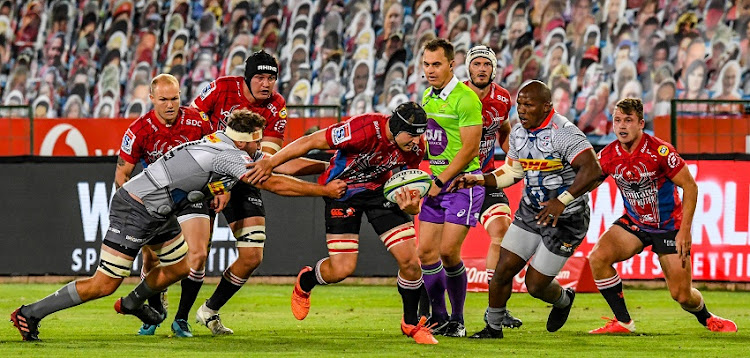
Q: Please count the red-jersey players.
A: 5